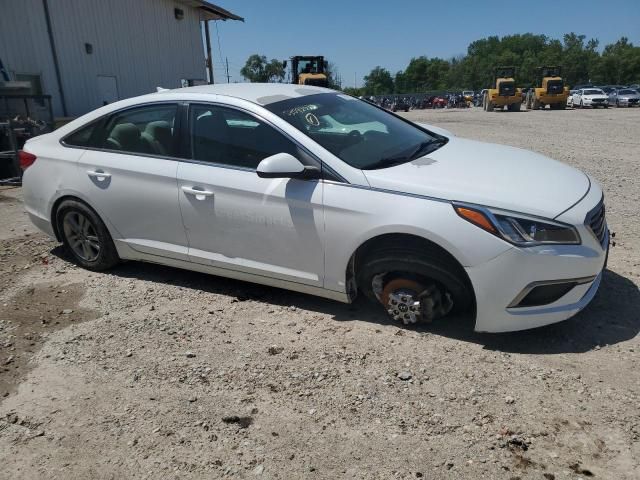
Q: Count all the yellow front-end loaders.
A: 3